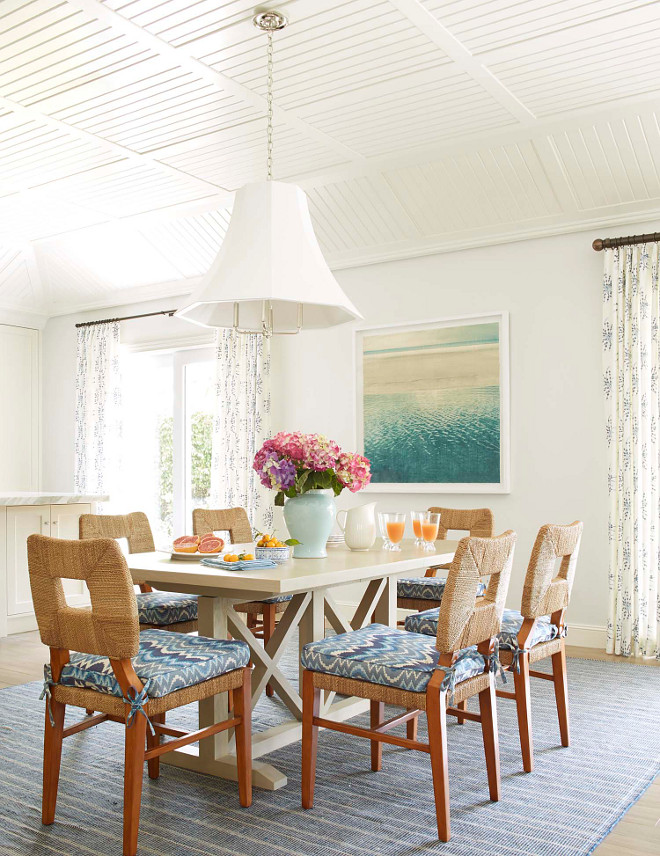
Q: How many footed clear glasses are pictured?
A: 4